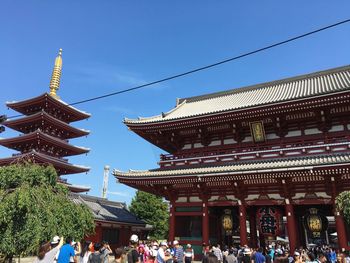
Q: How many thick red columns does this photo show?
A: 5